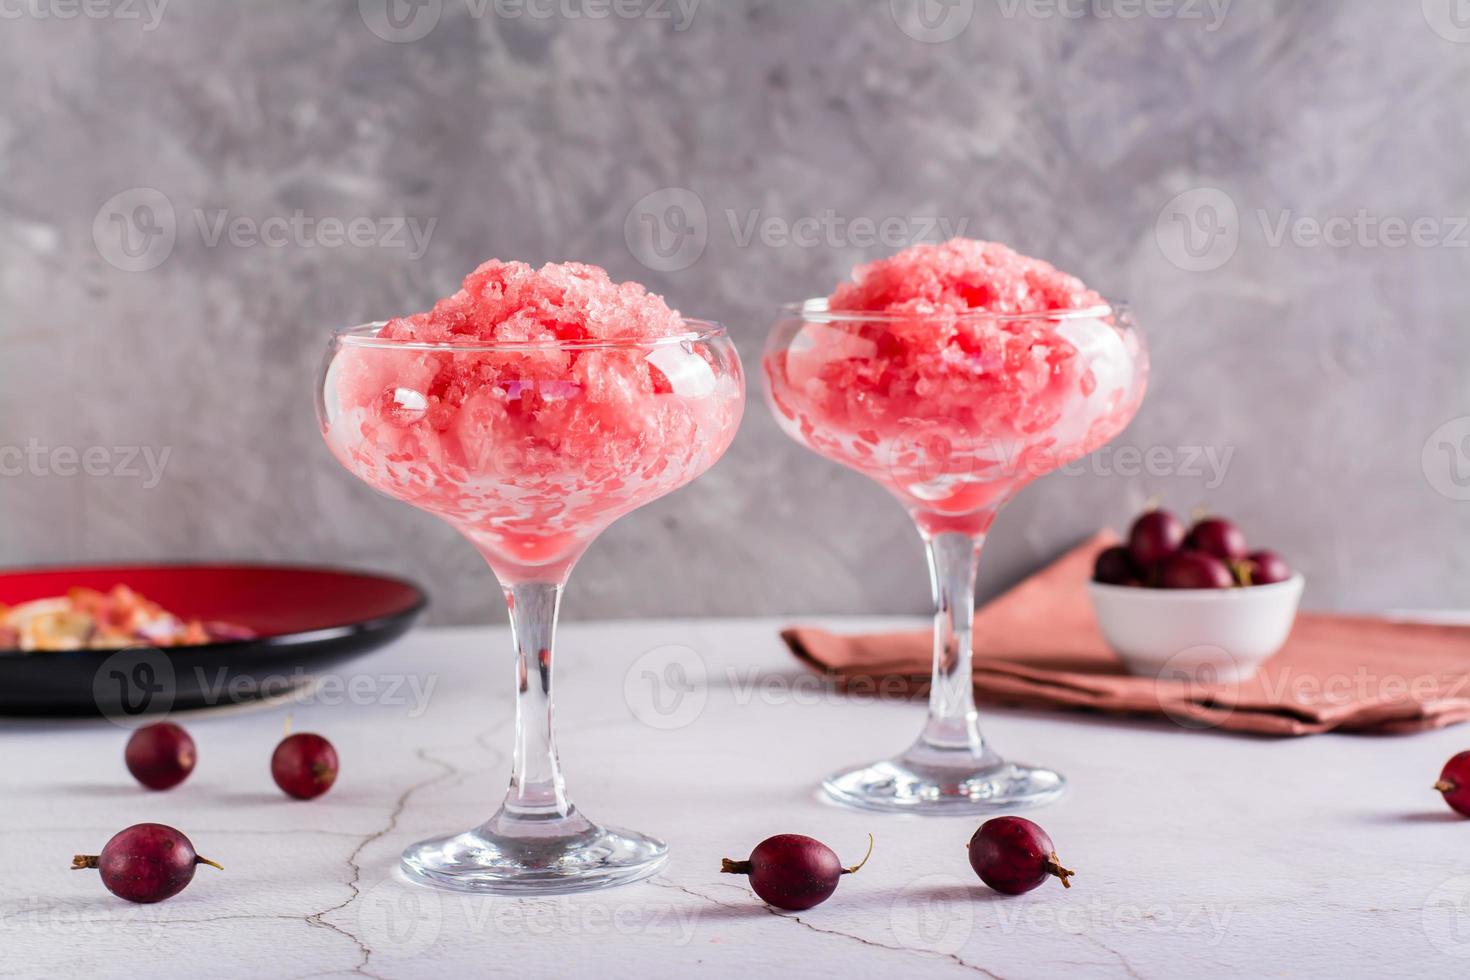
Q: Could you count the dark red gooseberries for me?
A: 11